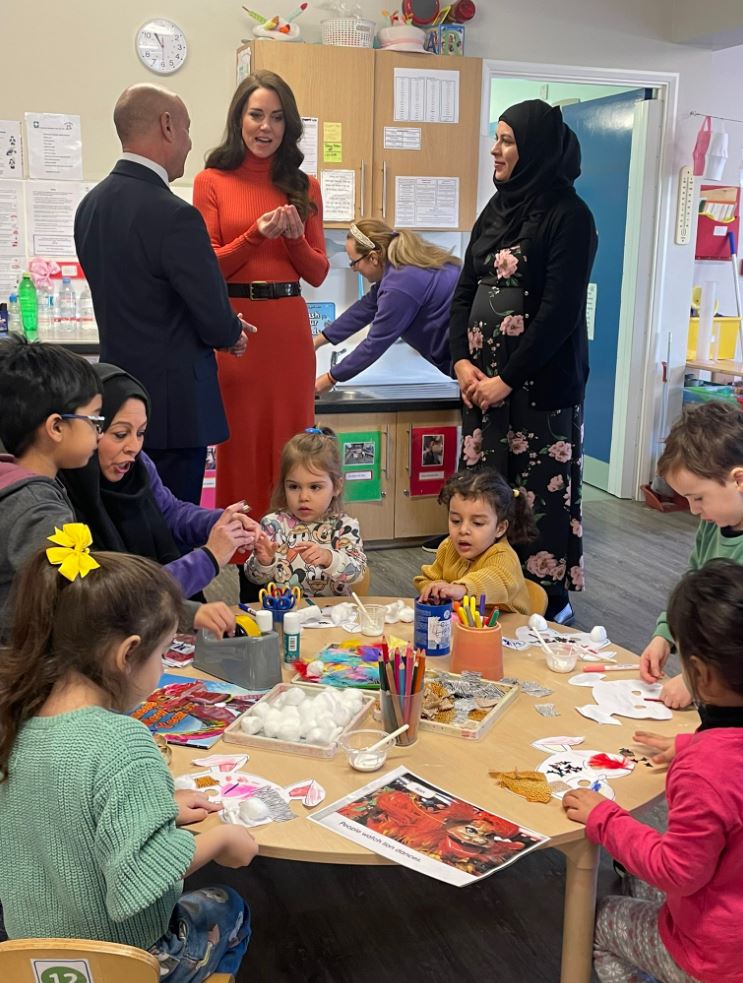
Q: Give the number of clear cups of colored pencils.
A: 1